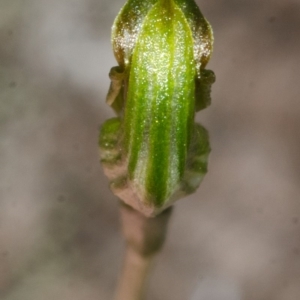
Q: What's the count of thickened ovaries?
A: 1